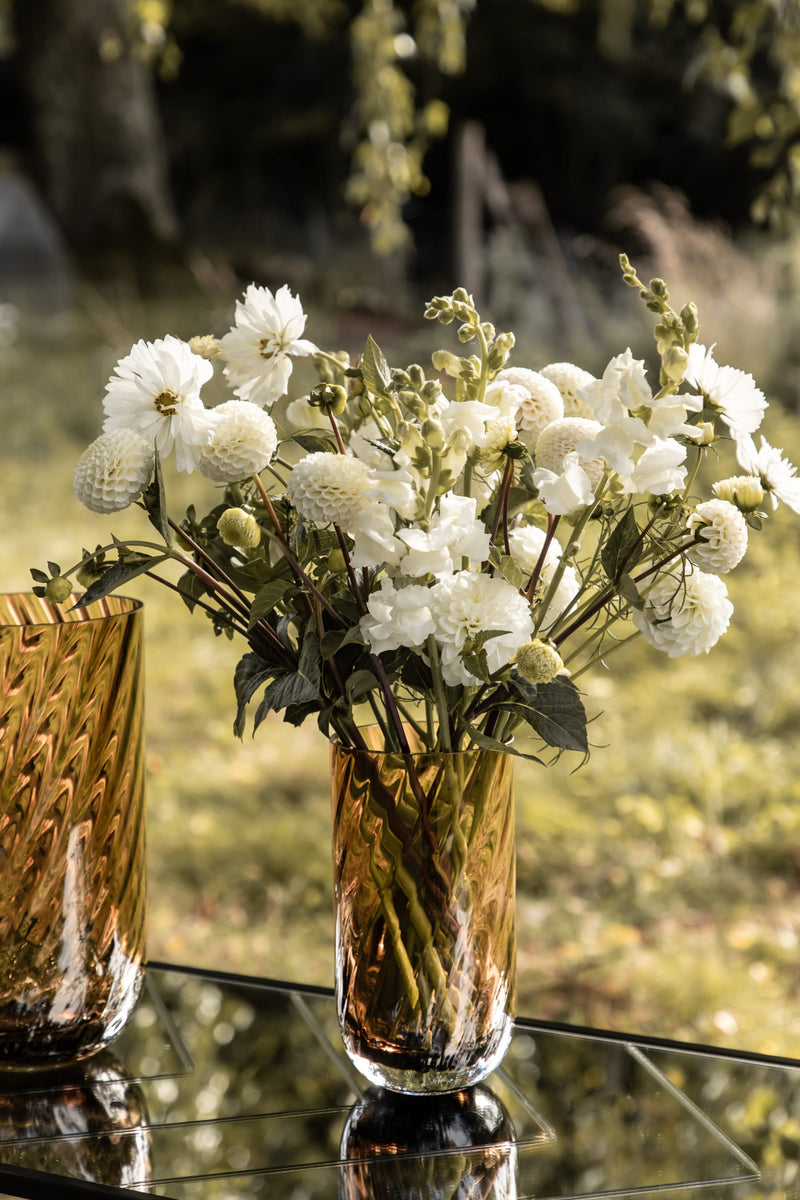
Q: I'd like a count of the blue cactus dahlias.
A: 0